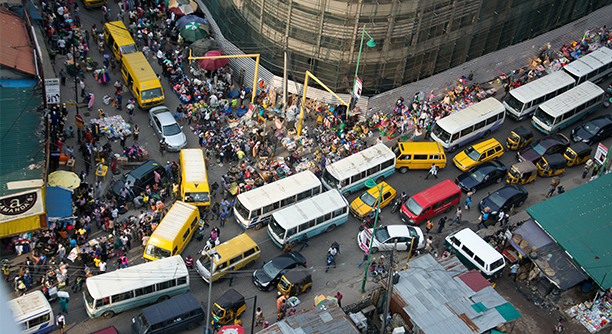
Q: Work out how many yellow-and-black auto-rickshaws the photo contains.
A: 6